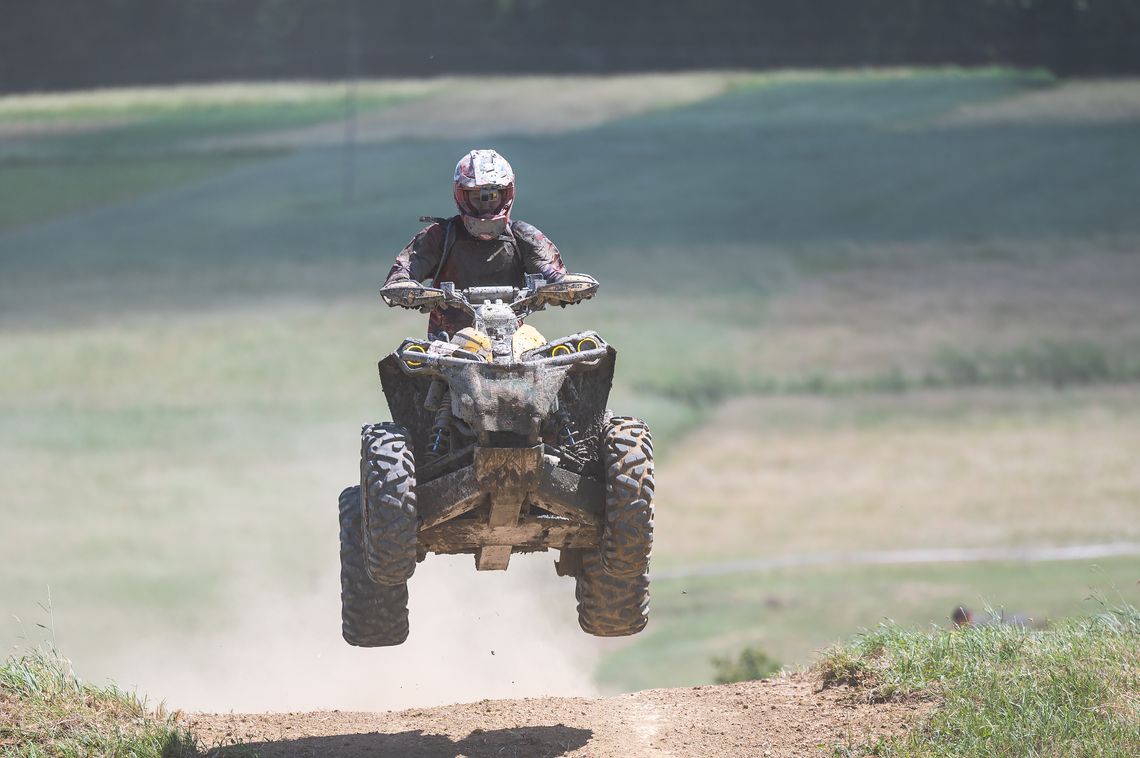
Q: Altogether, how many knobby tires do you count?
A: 4